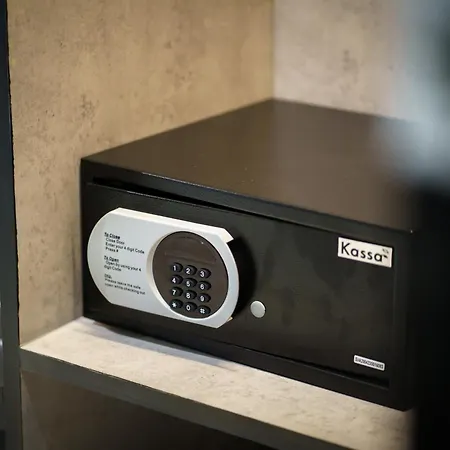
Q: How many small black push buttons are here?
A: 12